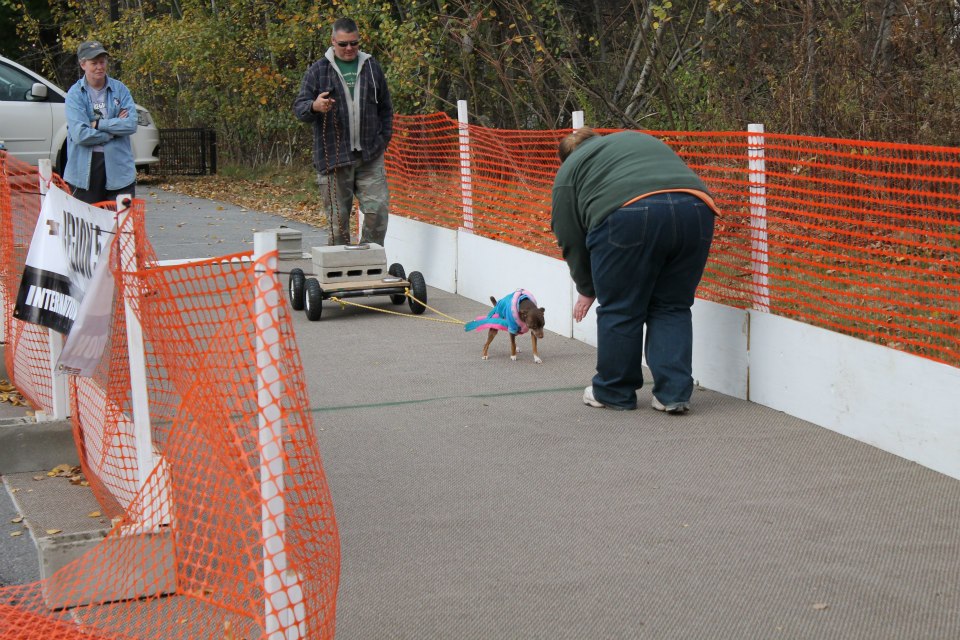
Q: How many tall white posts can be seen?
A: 6